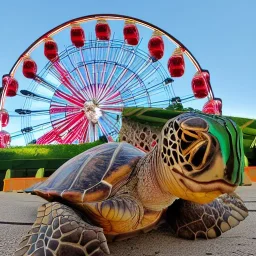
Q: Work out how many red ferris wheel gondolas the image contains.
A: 12